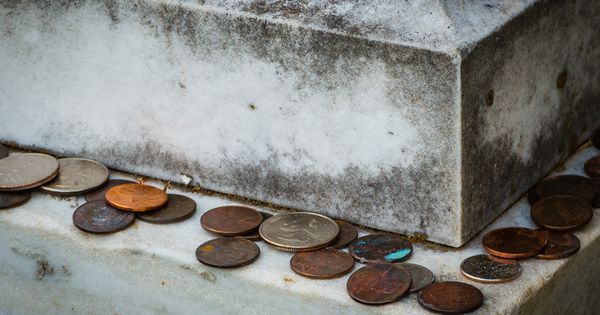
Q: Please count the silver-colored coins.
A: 5